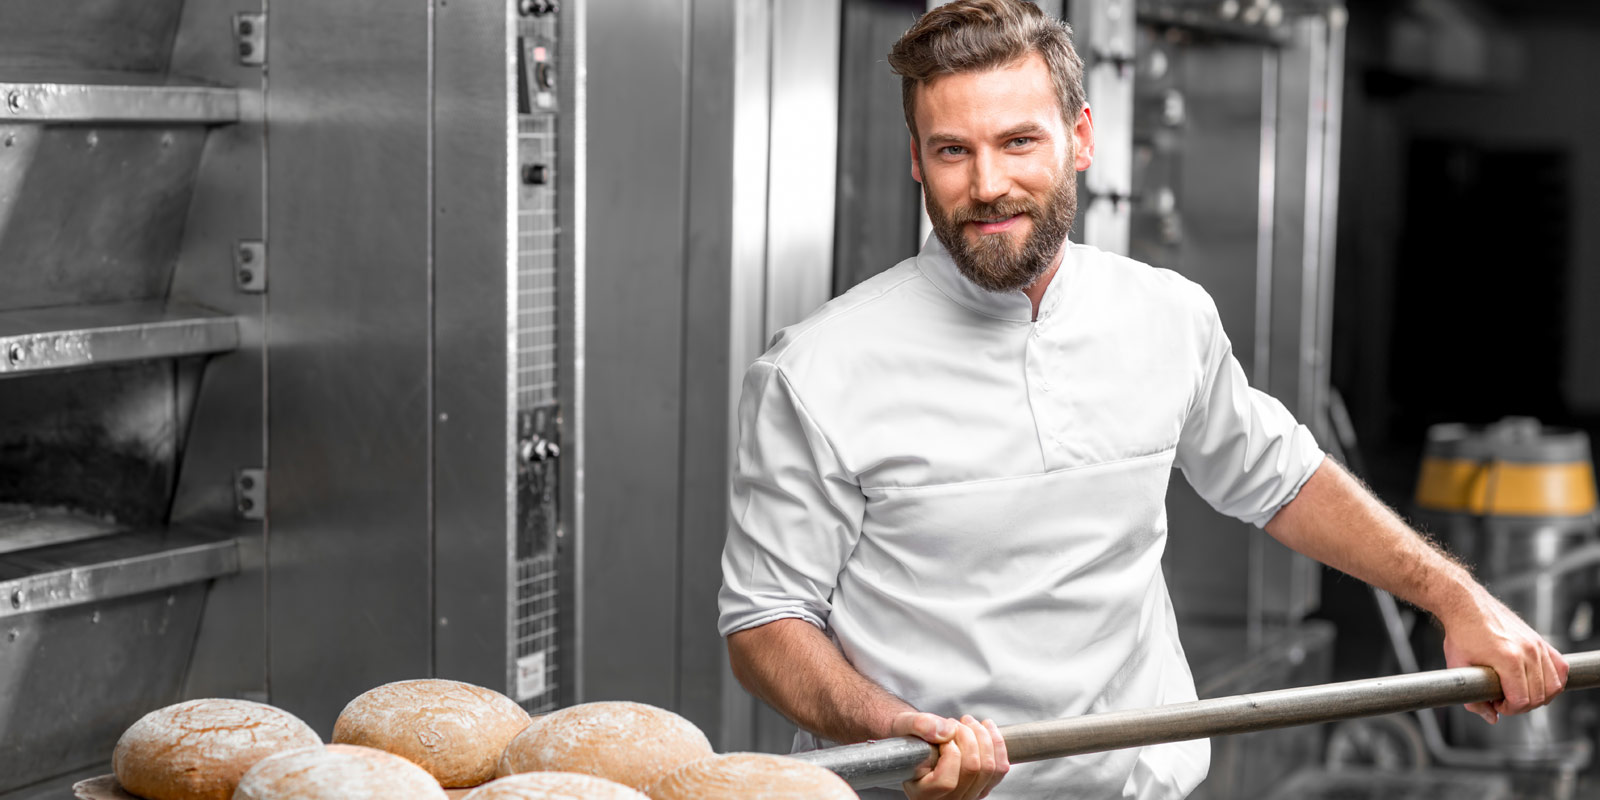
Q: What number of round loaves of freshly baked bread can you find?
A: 6